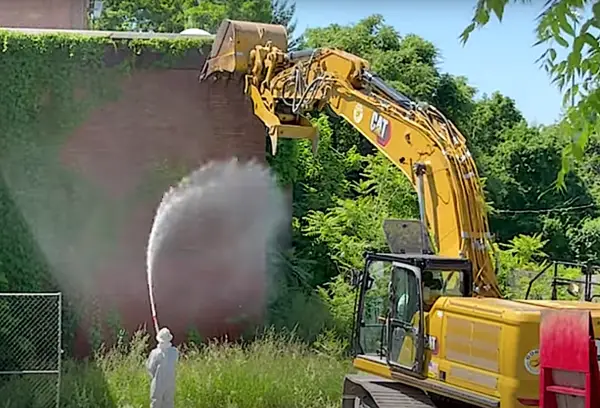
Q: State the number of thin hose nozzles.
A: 1